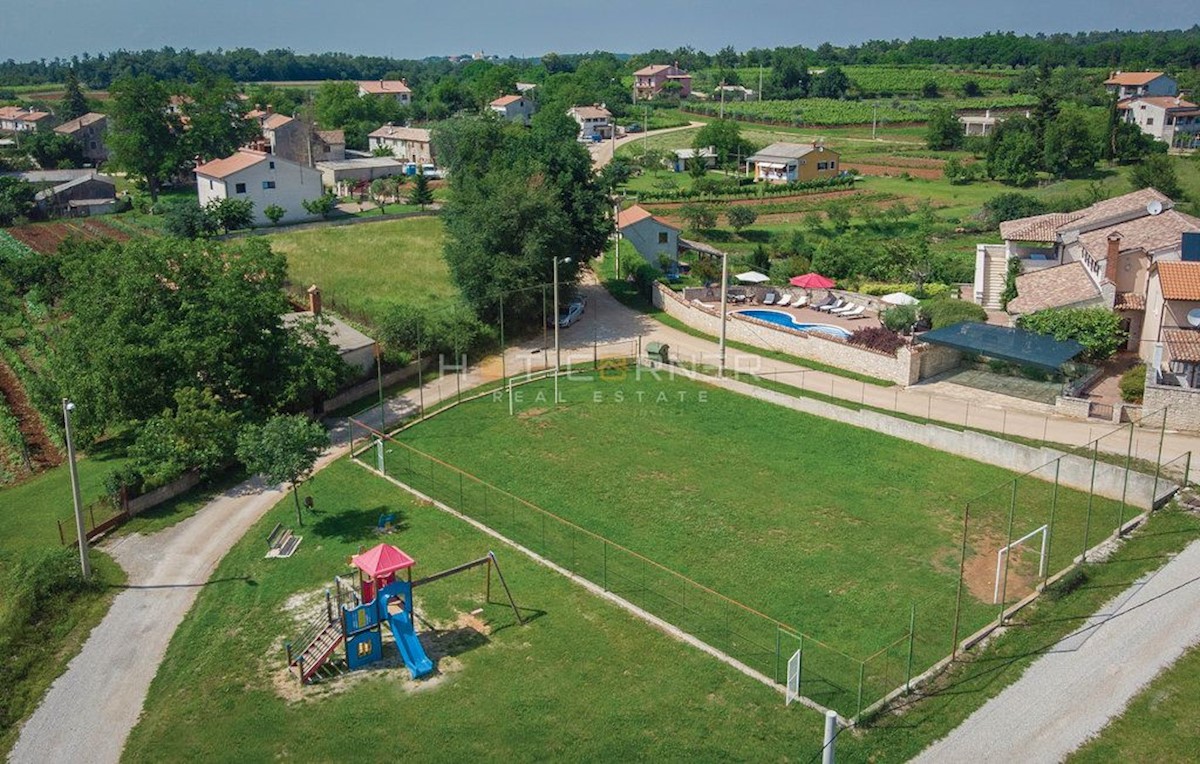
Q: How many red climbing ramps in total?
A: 1